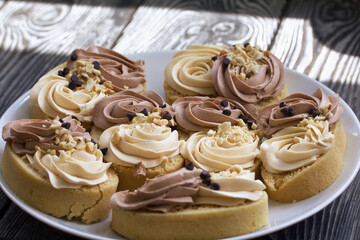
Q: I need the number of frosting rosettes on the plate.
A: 14